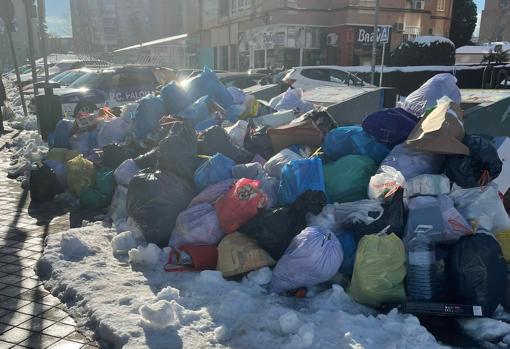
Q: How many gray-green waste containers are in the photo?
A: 3